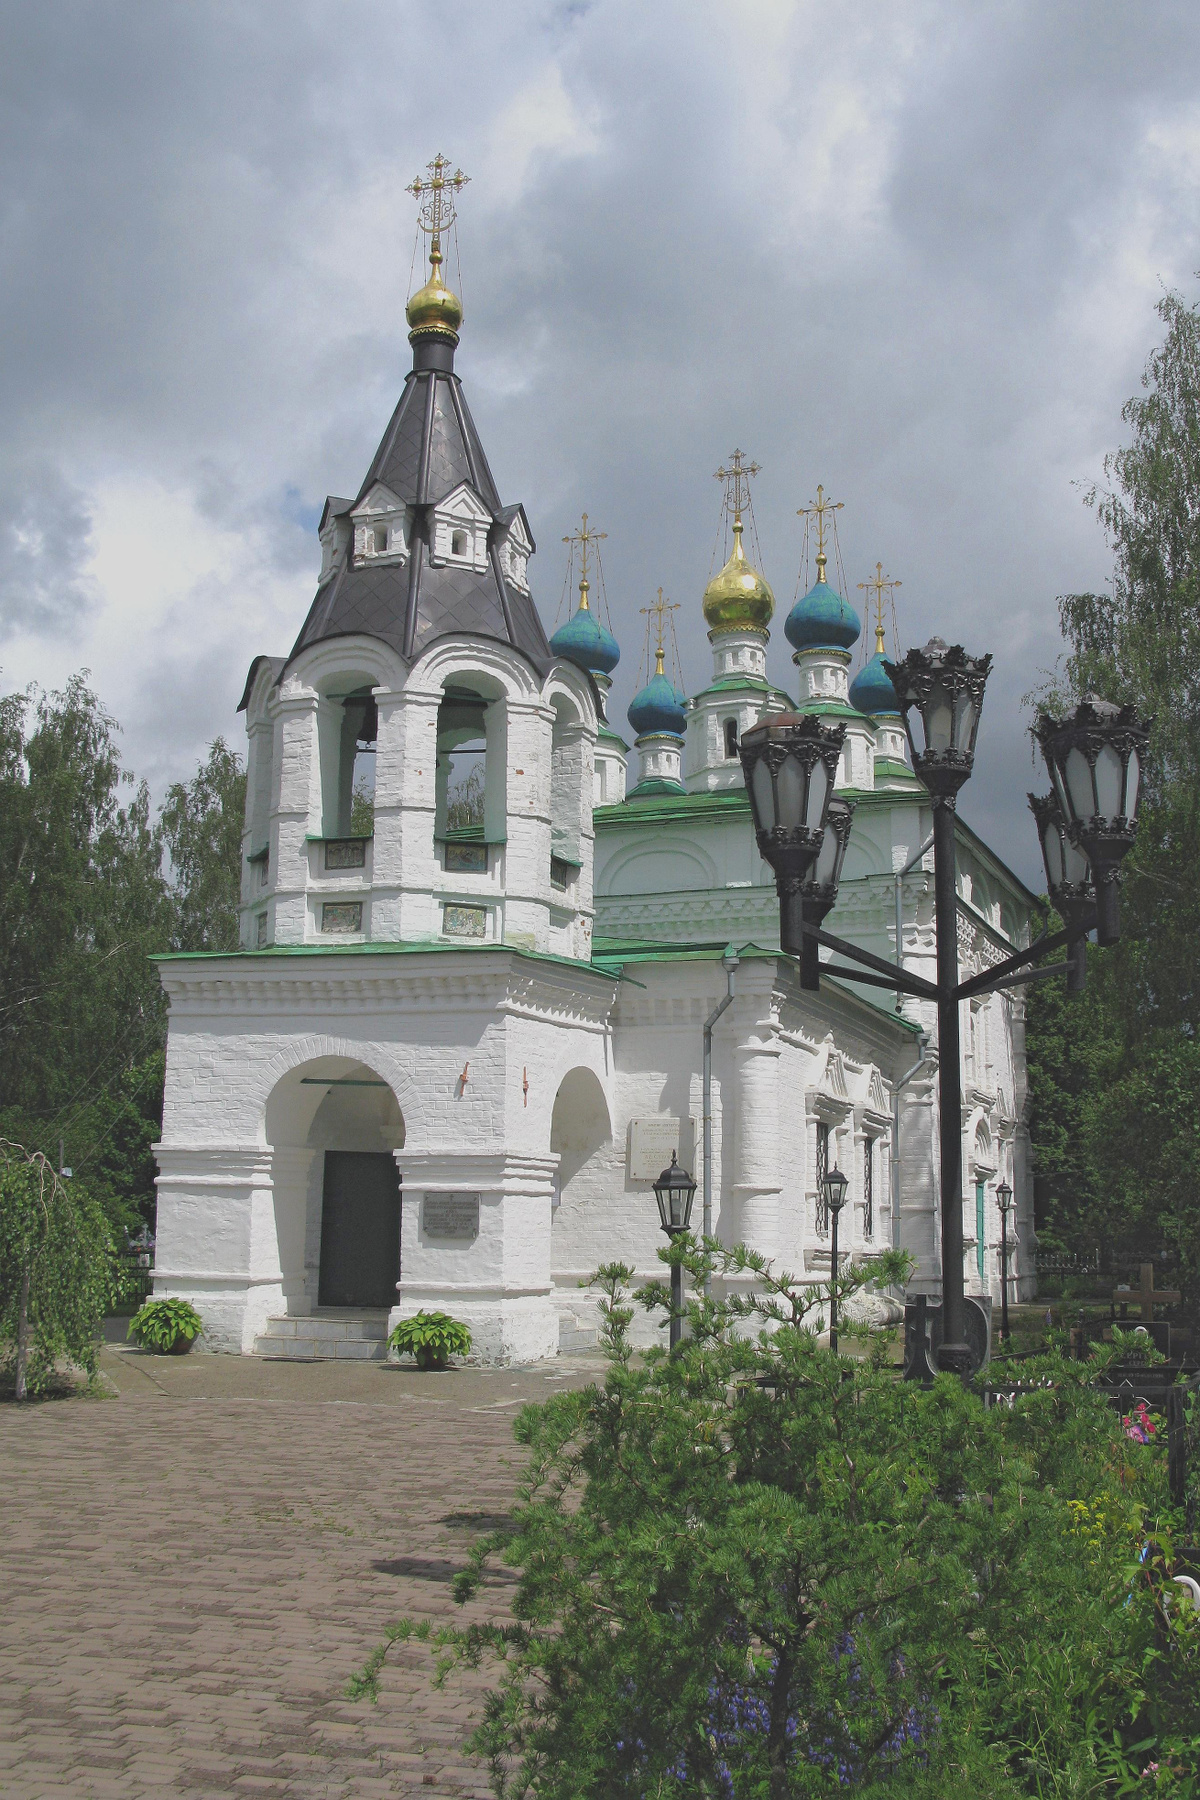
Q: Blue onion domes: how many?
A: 4